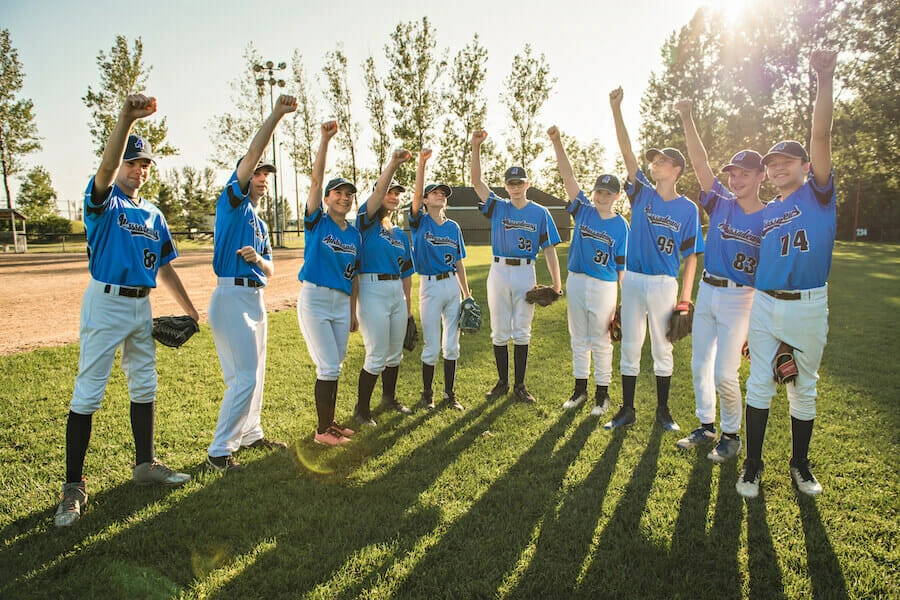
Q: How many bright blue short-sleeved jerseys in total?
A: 10